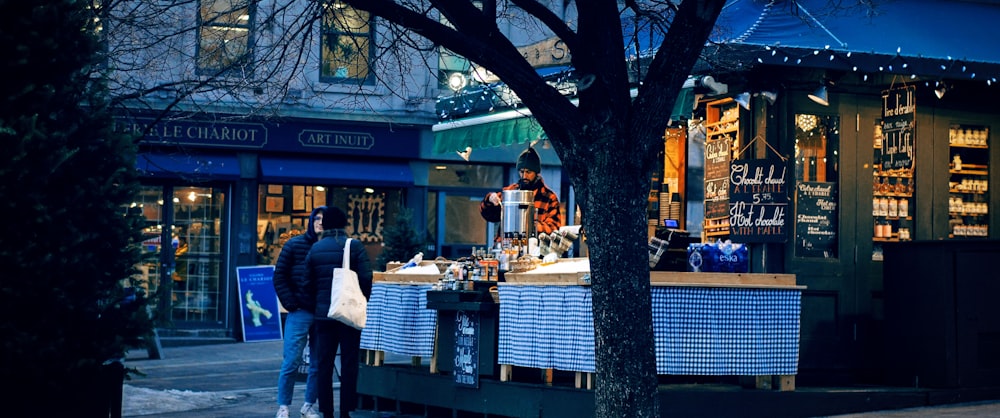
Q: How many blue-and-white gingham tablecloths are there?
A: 3